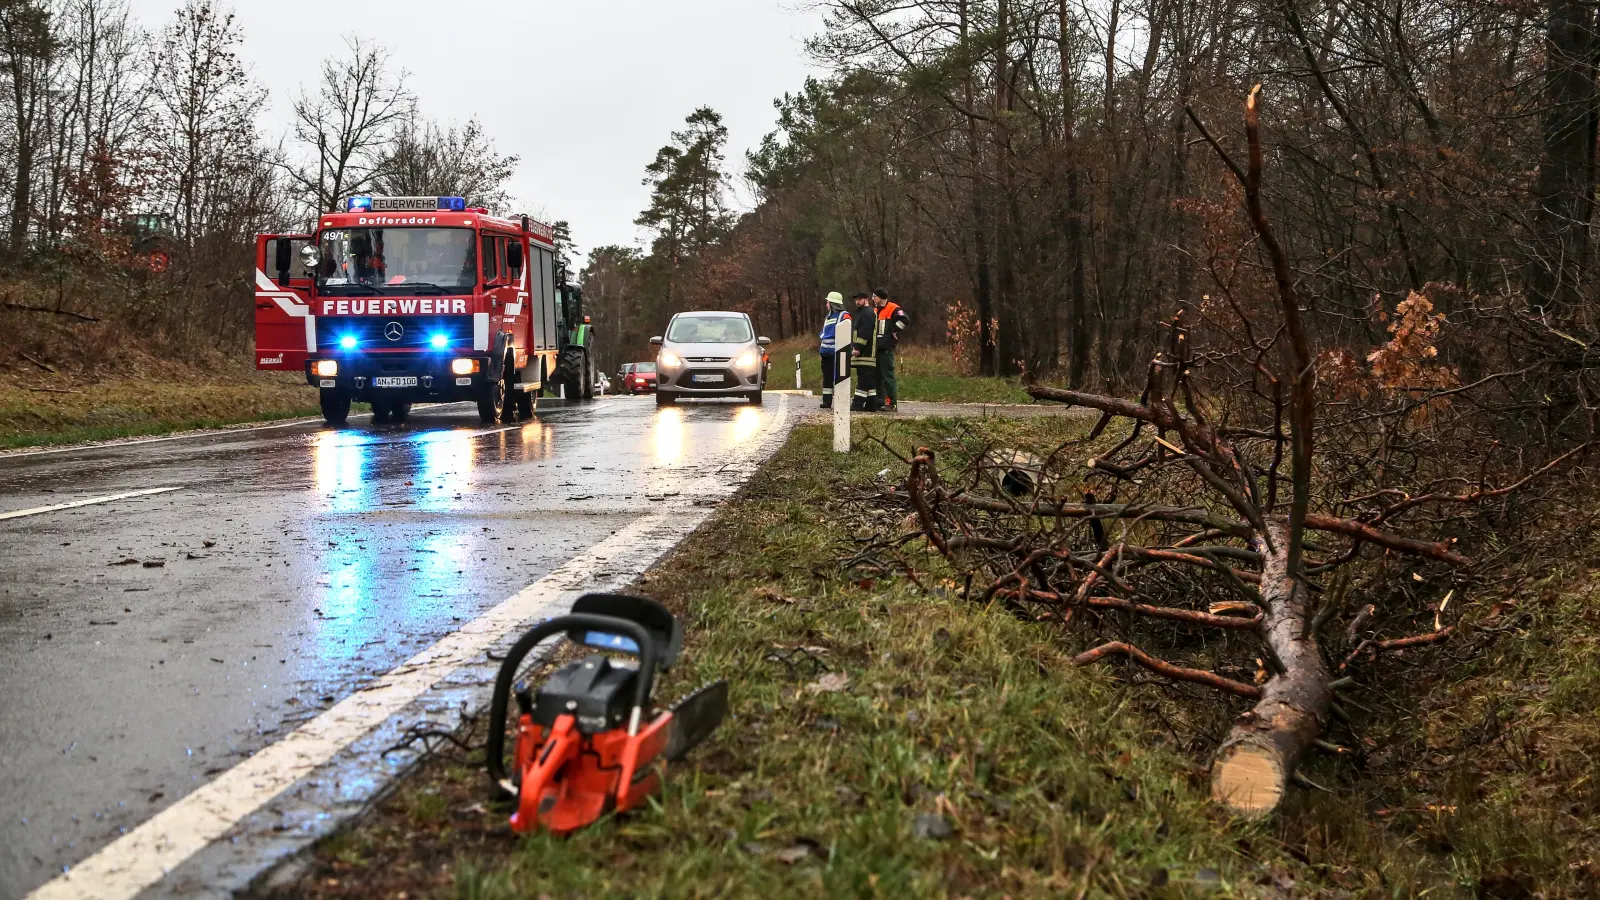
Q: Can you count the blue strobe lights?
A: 4